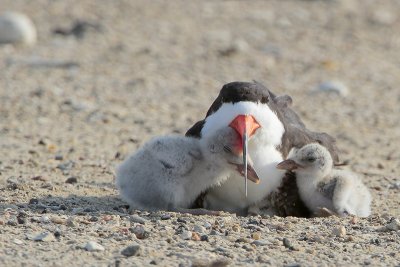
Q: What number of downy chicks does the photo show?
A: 2